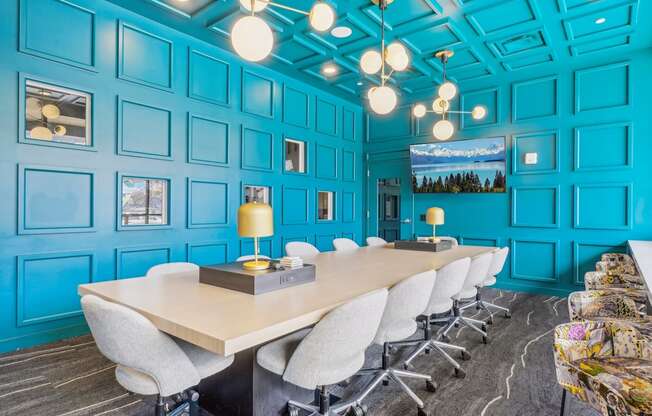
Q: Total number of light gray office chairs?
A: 12